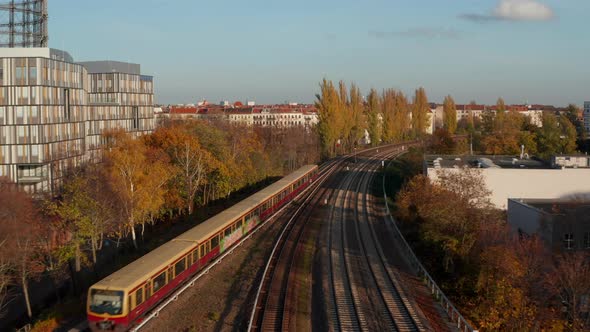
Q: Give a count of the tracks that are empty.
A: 3